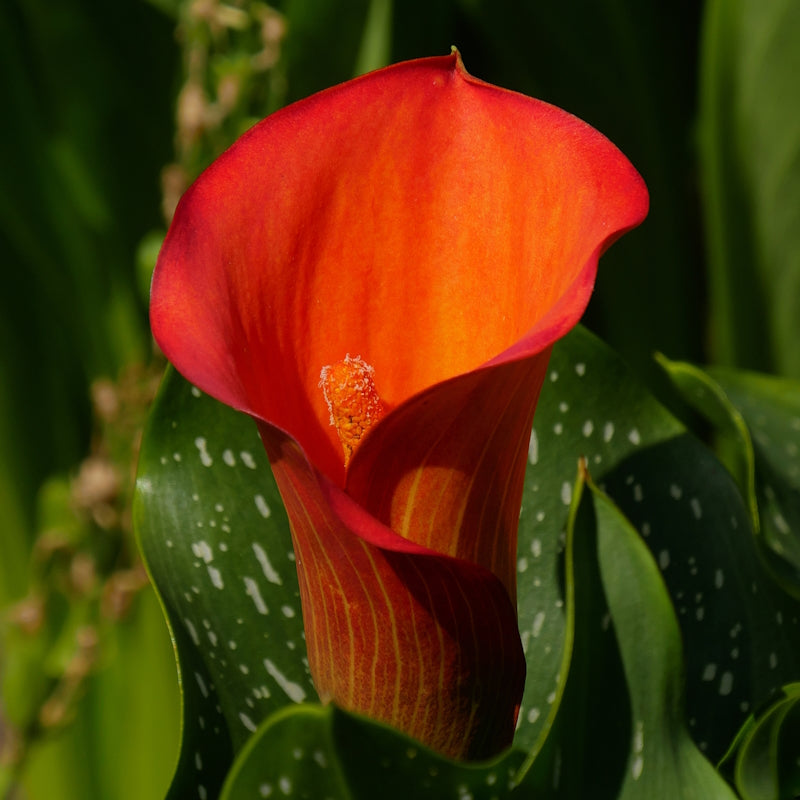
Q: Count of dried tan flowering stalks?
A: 2